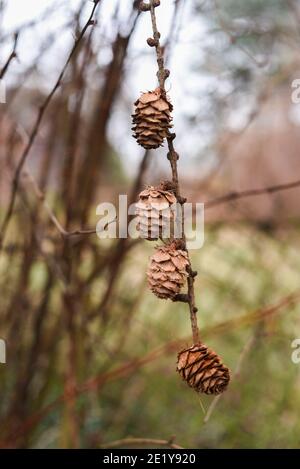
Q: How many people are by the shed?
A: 0